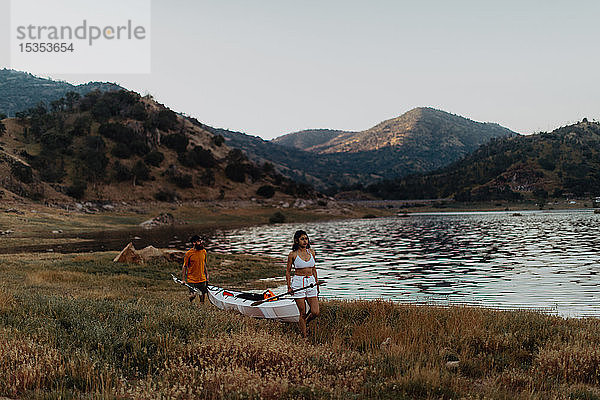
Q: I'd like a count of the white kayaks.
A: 1